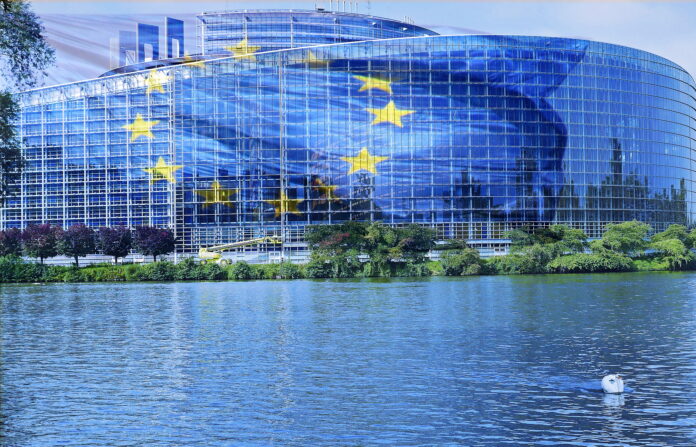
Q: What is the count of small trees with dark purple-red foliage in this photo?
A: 5